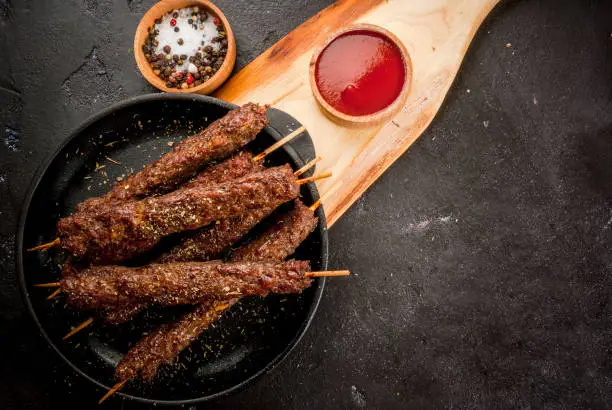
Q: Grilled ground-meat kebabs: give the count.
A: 6